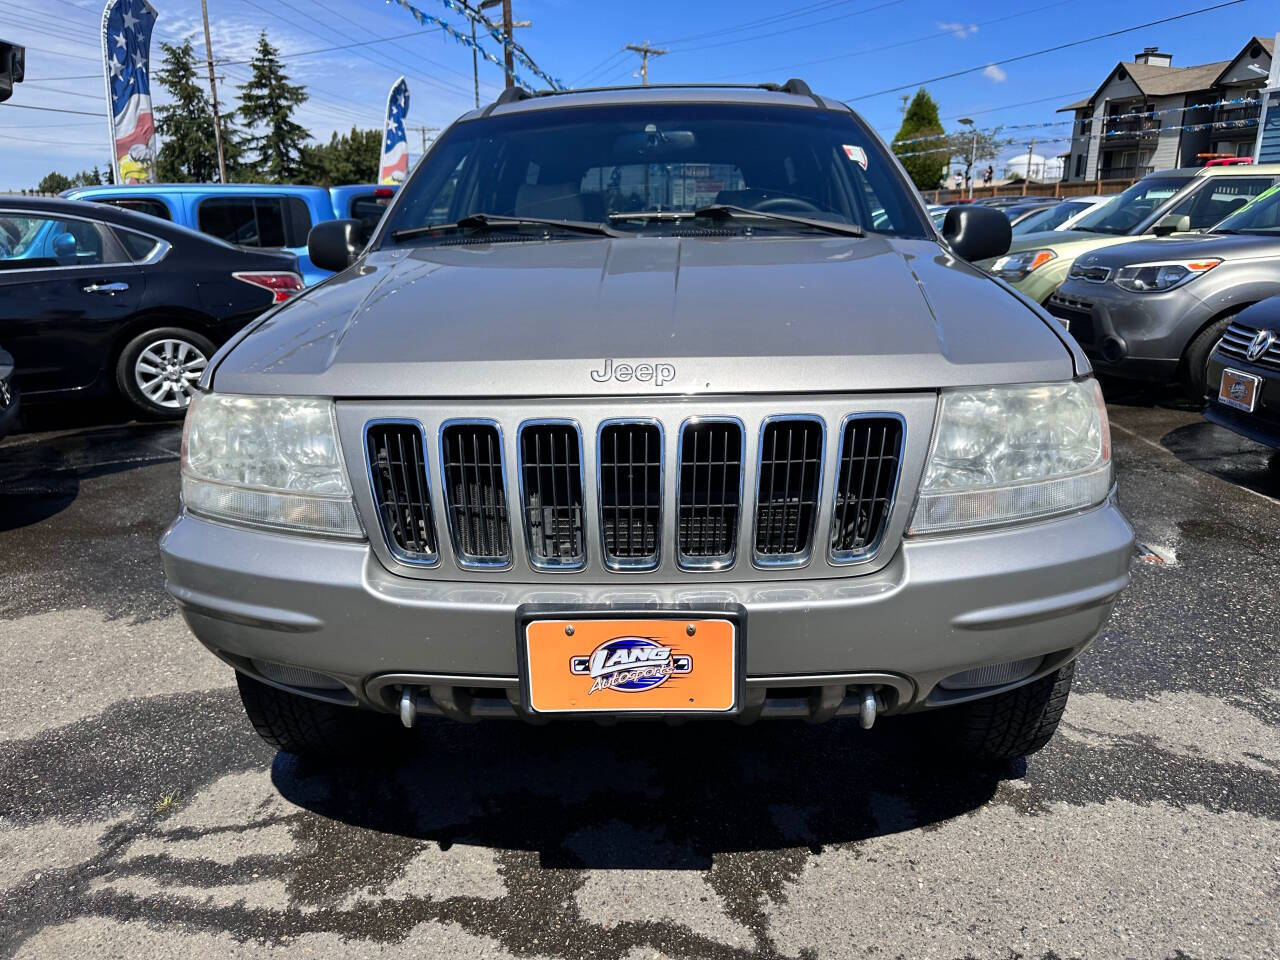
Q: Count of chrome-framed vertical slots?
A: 7